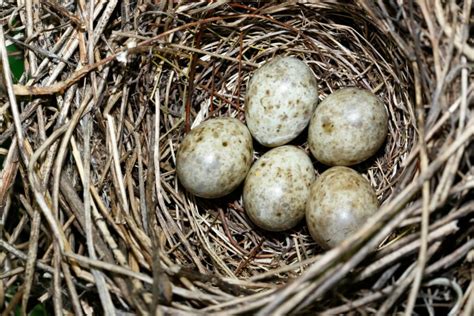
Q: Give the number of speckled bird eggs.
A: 5